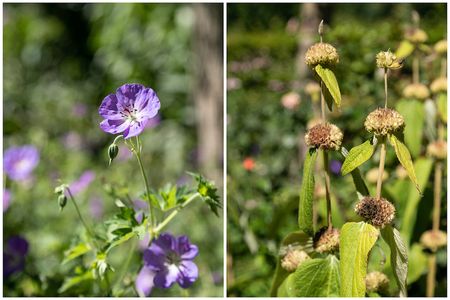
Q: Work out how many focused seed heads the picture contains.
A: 6